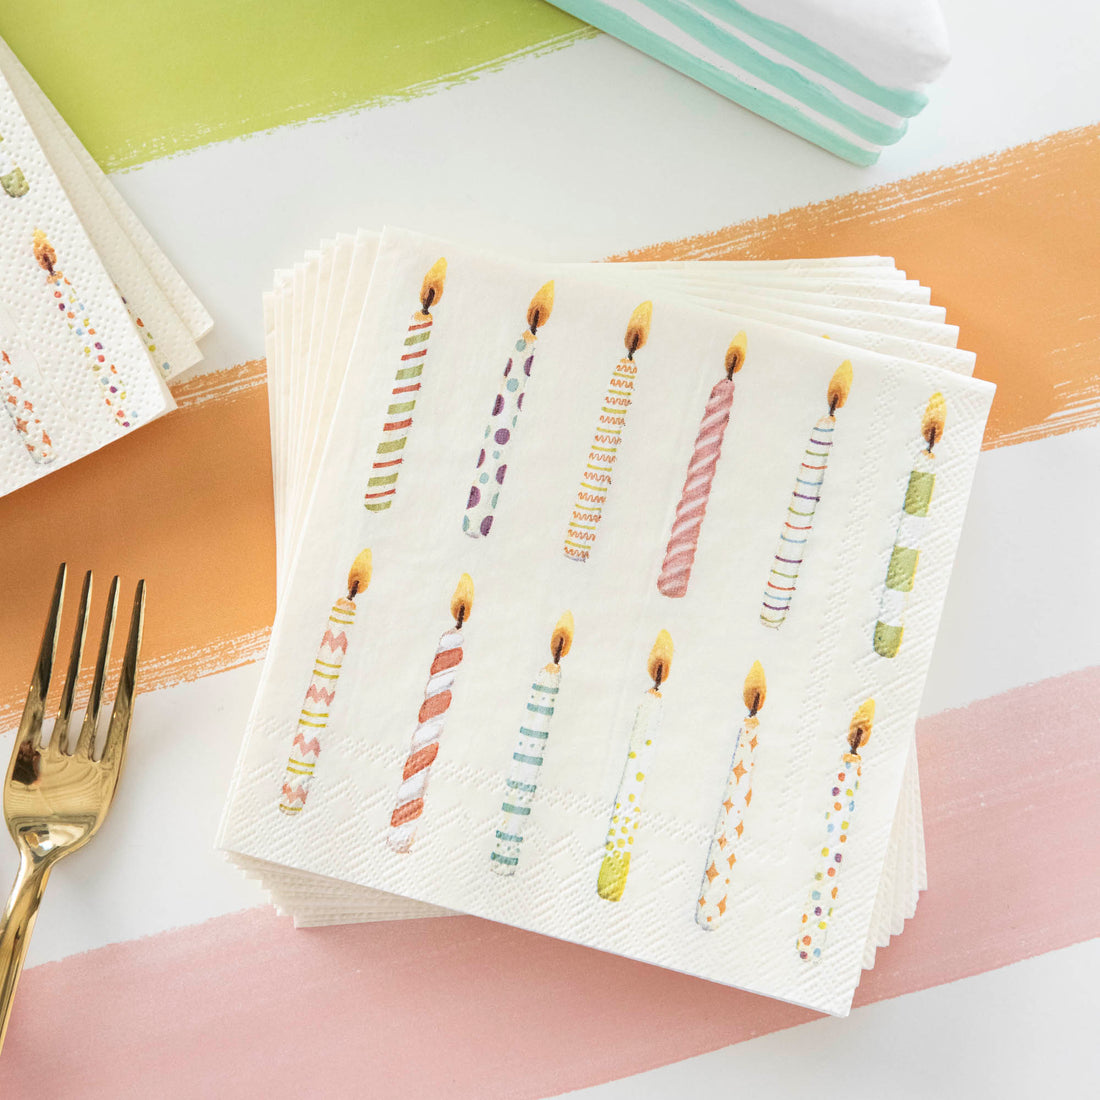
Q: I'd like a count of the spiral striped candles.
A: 2